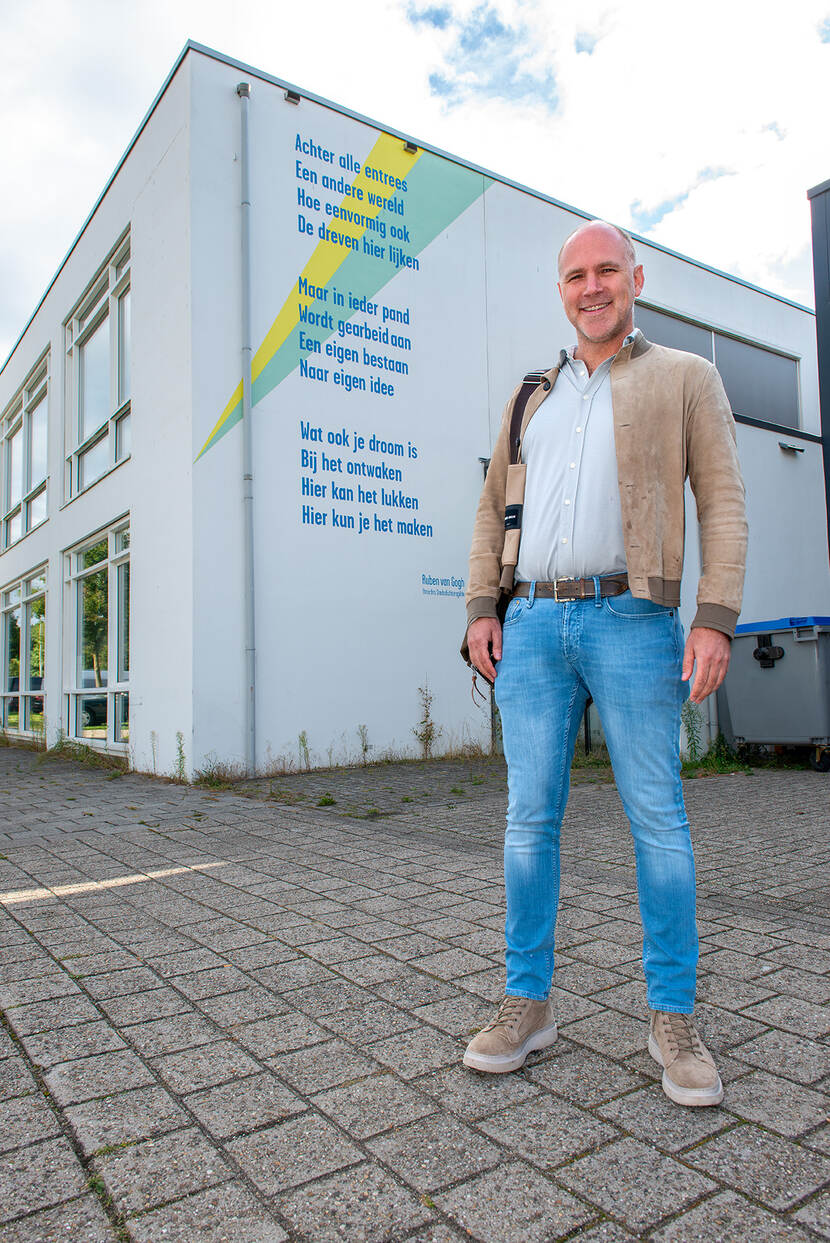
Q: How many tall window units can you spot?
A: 4